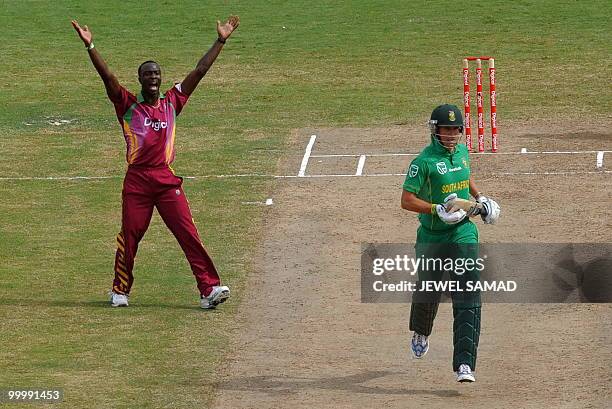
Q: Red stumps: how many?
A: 3